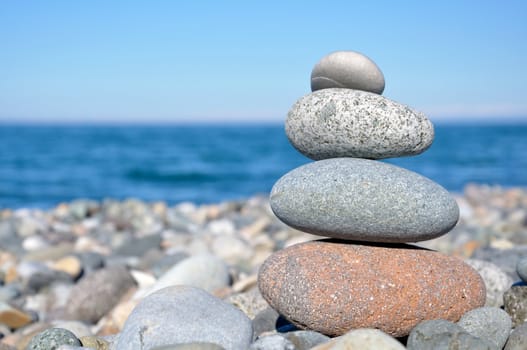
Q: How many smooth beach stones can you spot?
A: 4